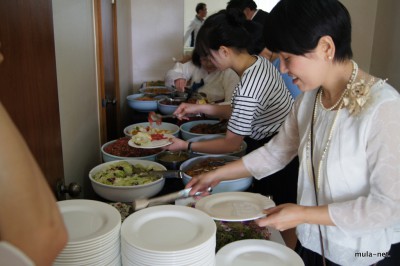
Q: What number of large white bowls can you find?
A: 1